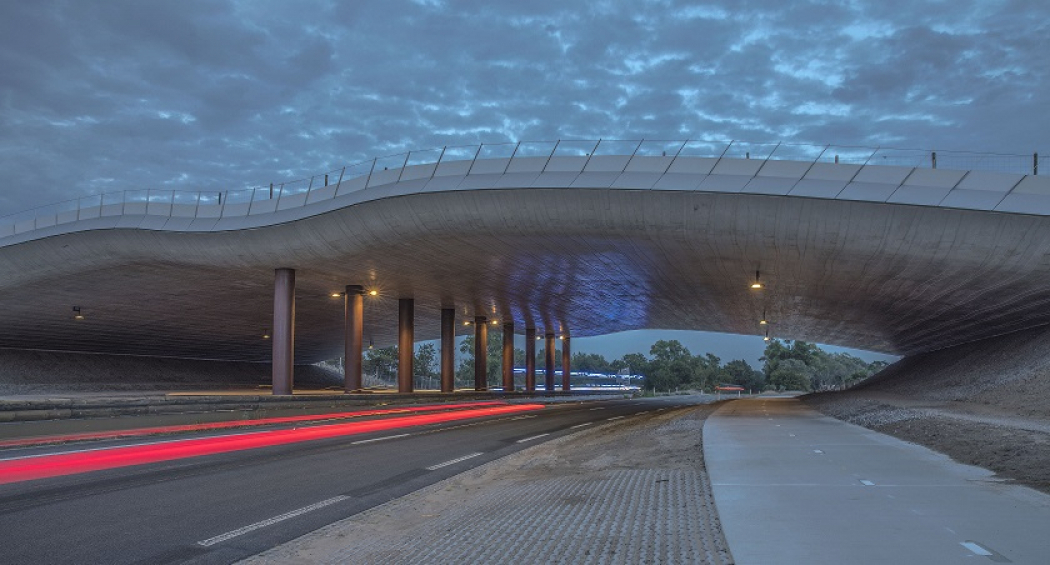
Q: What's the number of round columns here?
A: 9